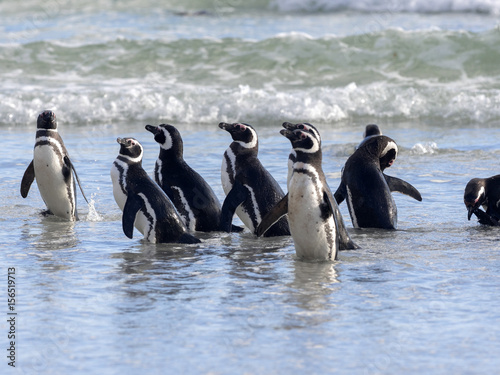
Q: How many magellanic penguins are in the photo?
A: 9